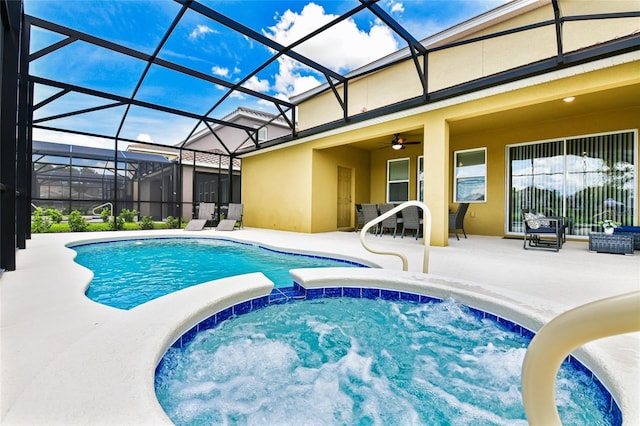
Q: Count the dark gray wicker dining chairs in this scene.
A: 5